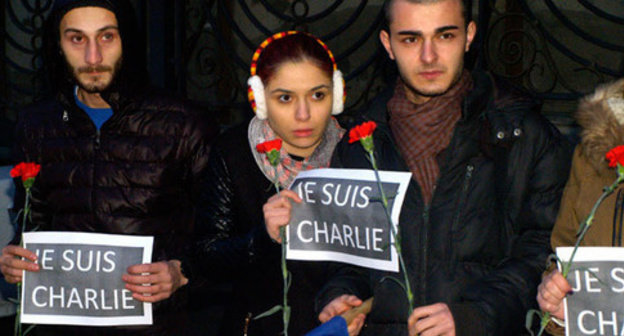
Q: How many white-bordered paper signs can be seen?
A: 3